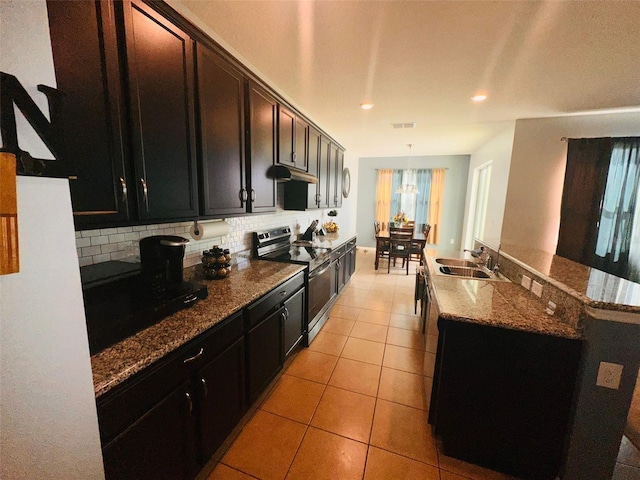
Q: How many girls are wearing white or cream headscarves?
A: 0